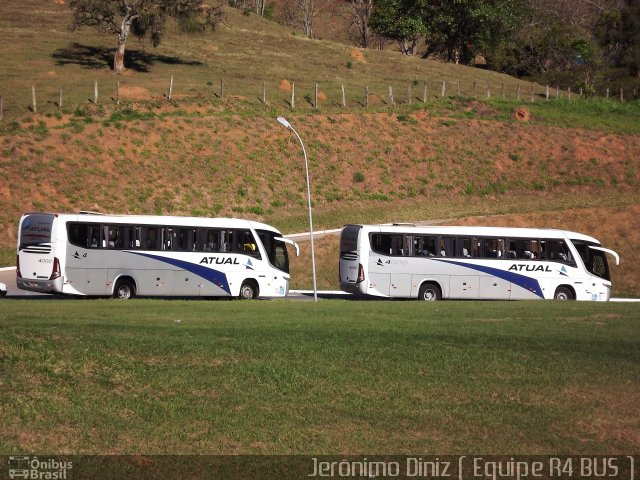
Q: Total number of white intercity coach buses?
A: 2